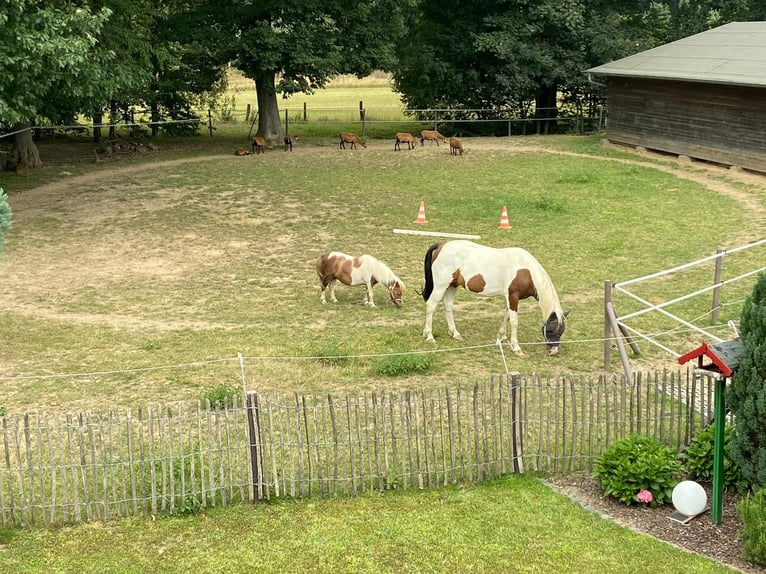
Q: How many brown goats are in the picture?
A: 7